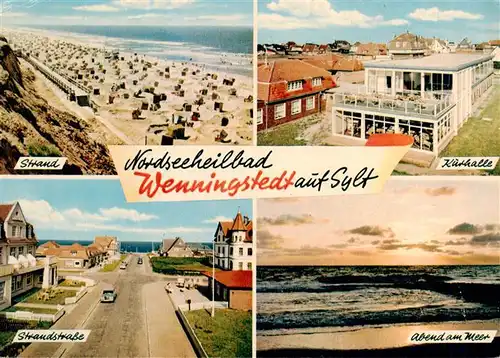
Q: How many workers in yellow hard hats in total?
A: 0